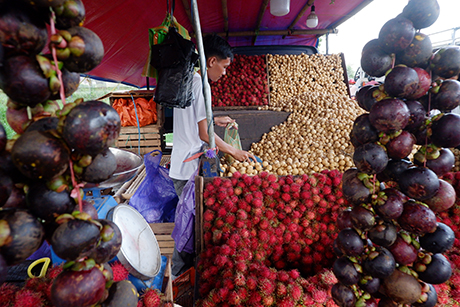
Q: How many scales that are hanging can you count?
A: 0